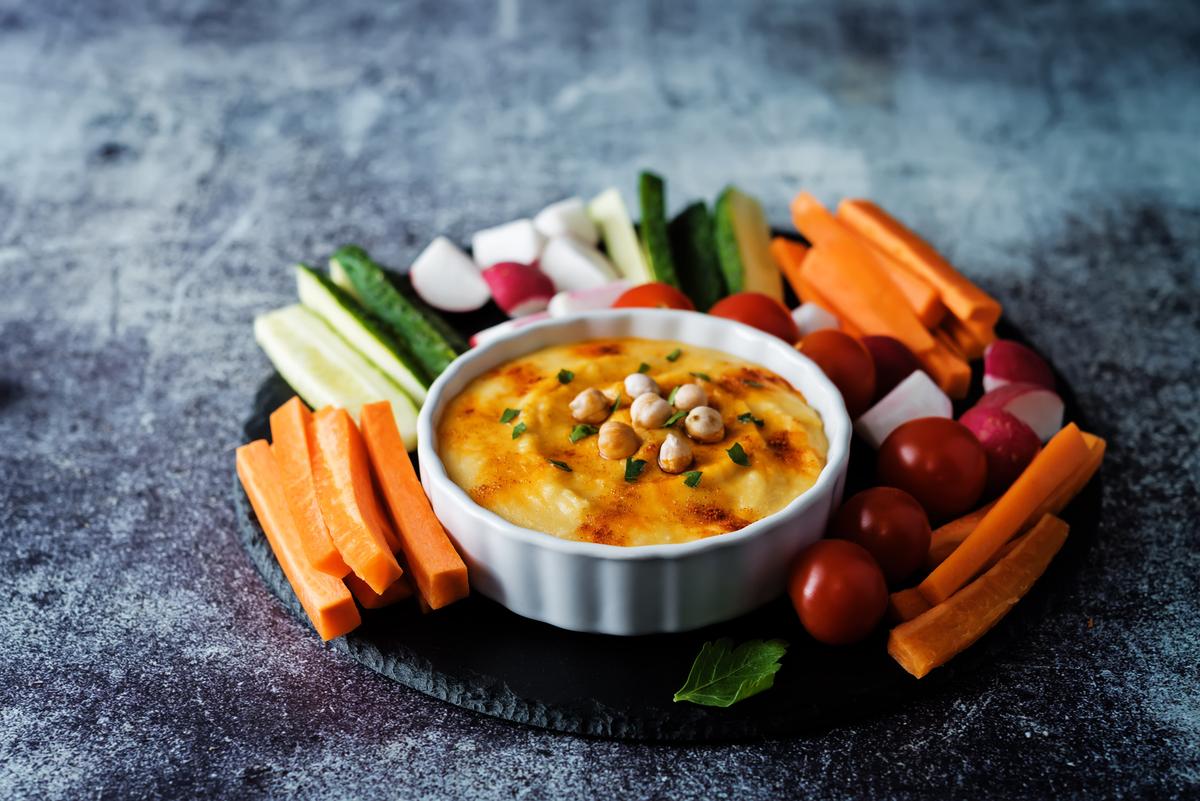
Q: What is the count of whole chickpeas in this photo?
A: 7